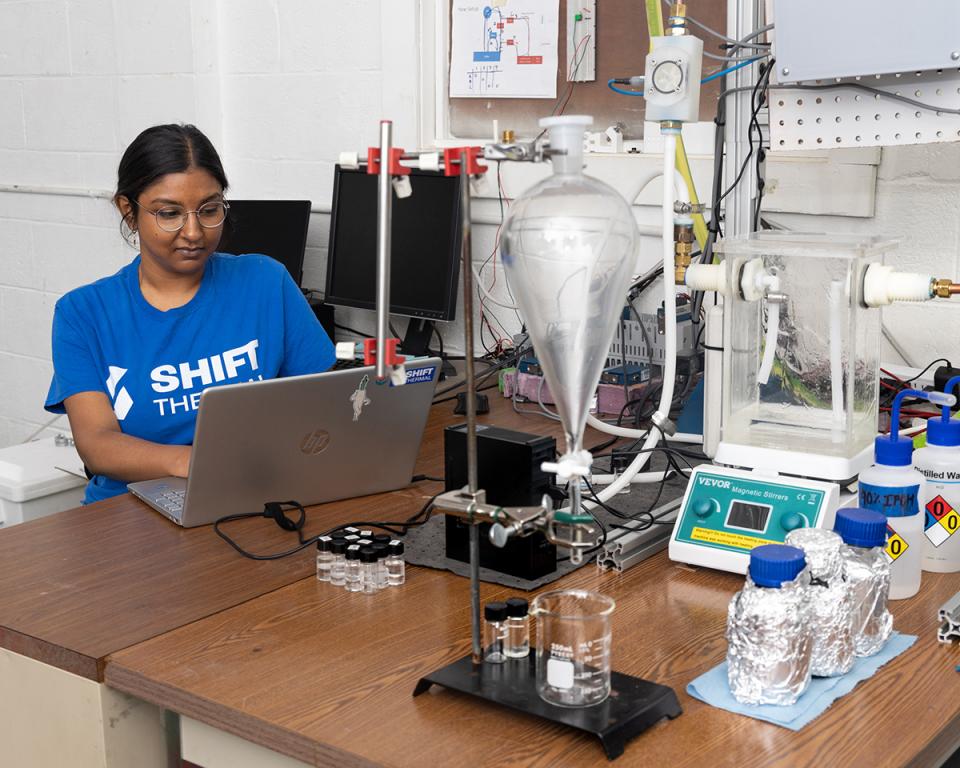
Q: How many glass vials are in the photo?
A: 14